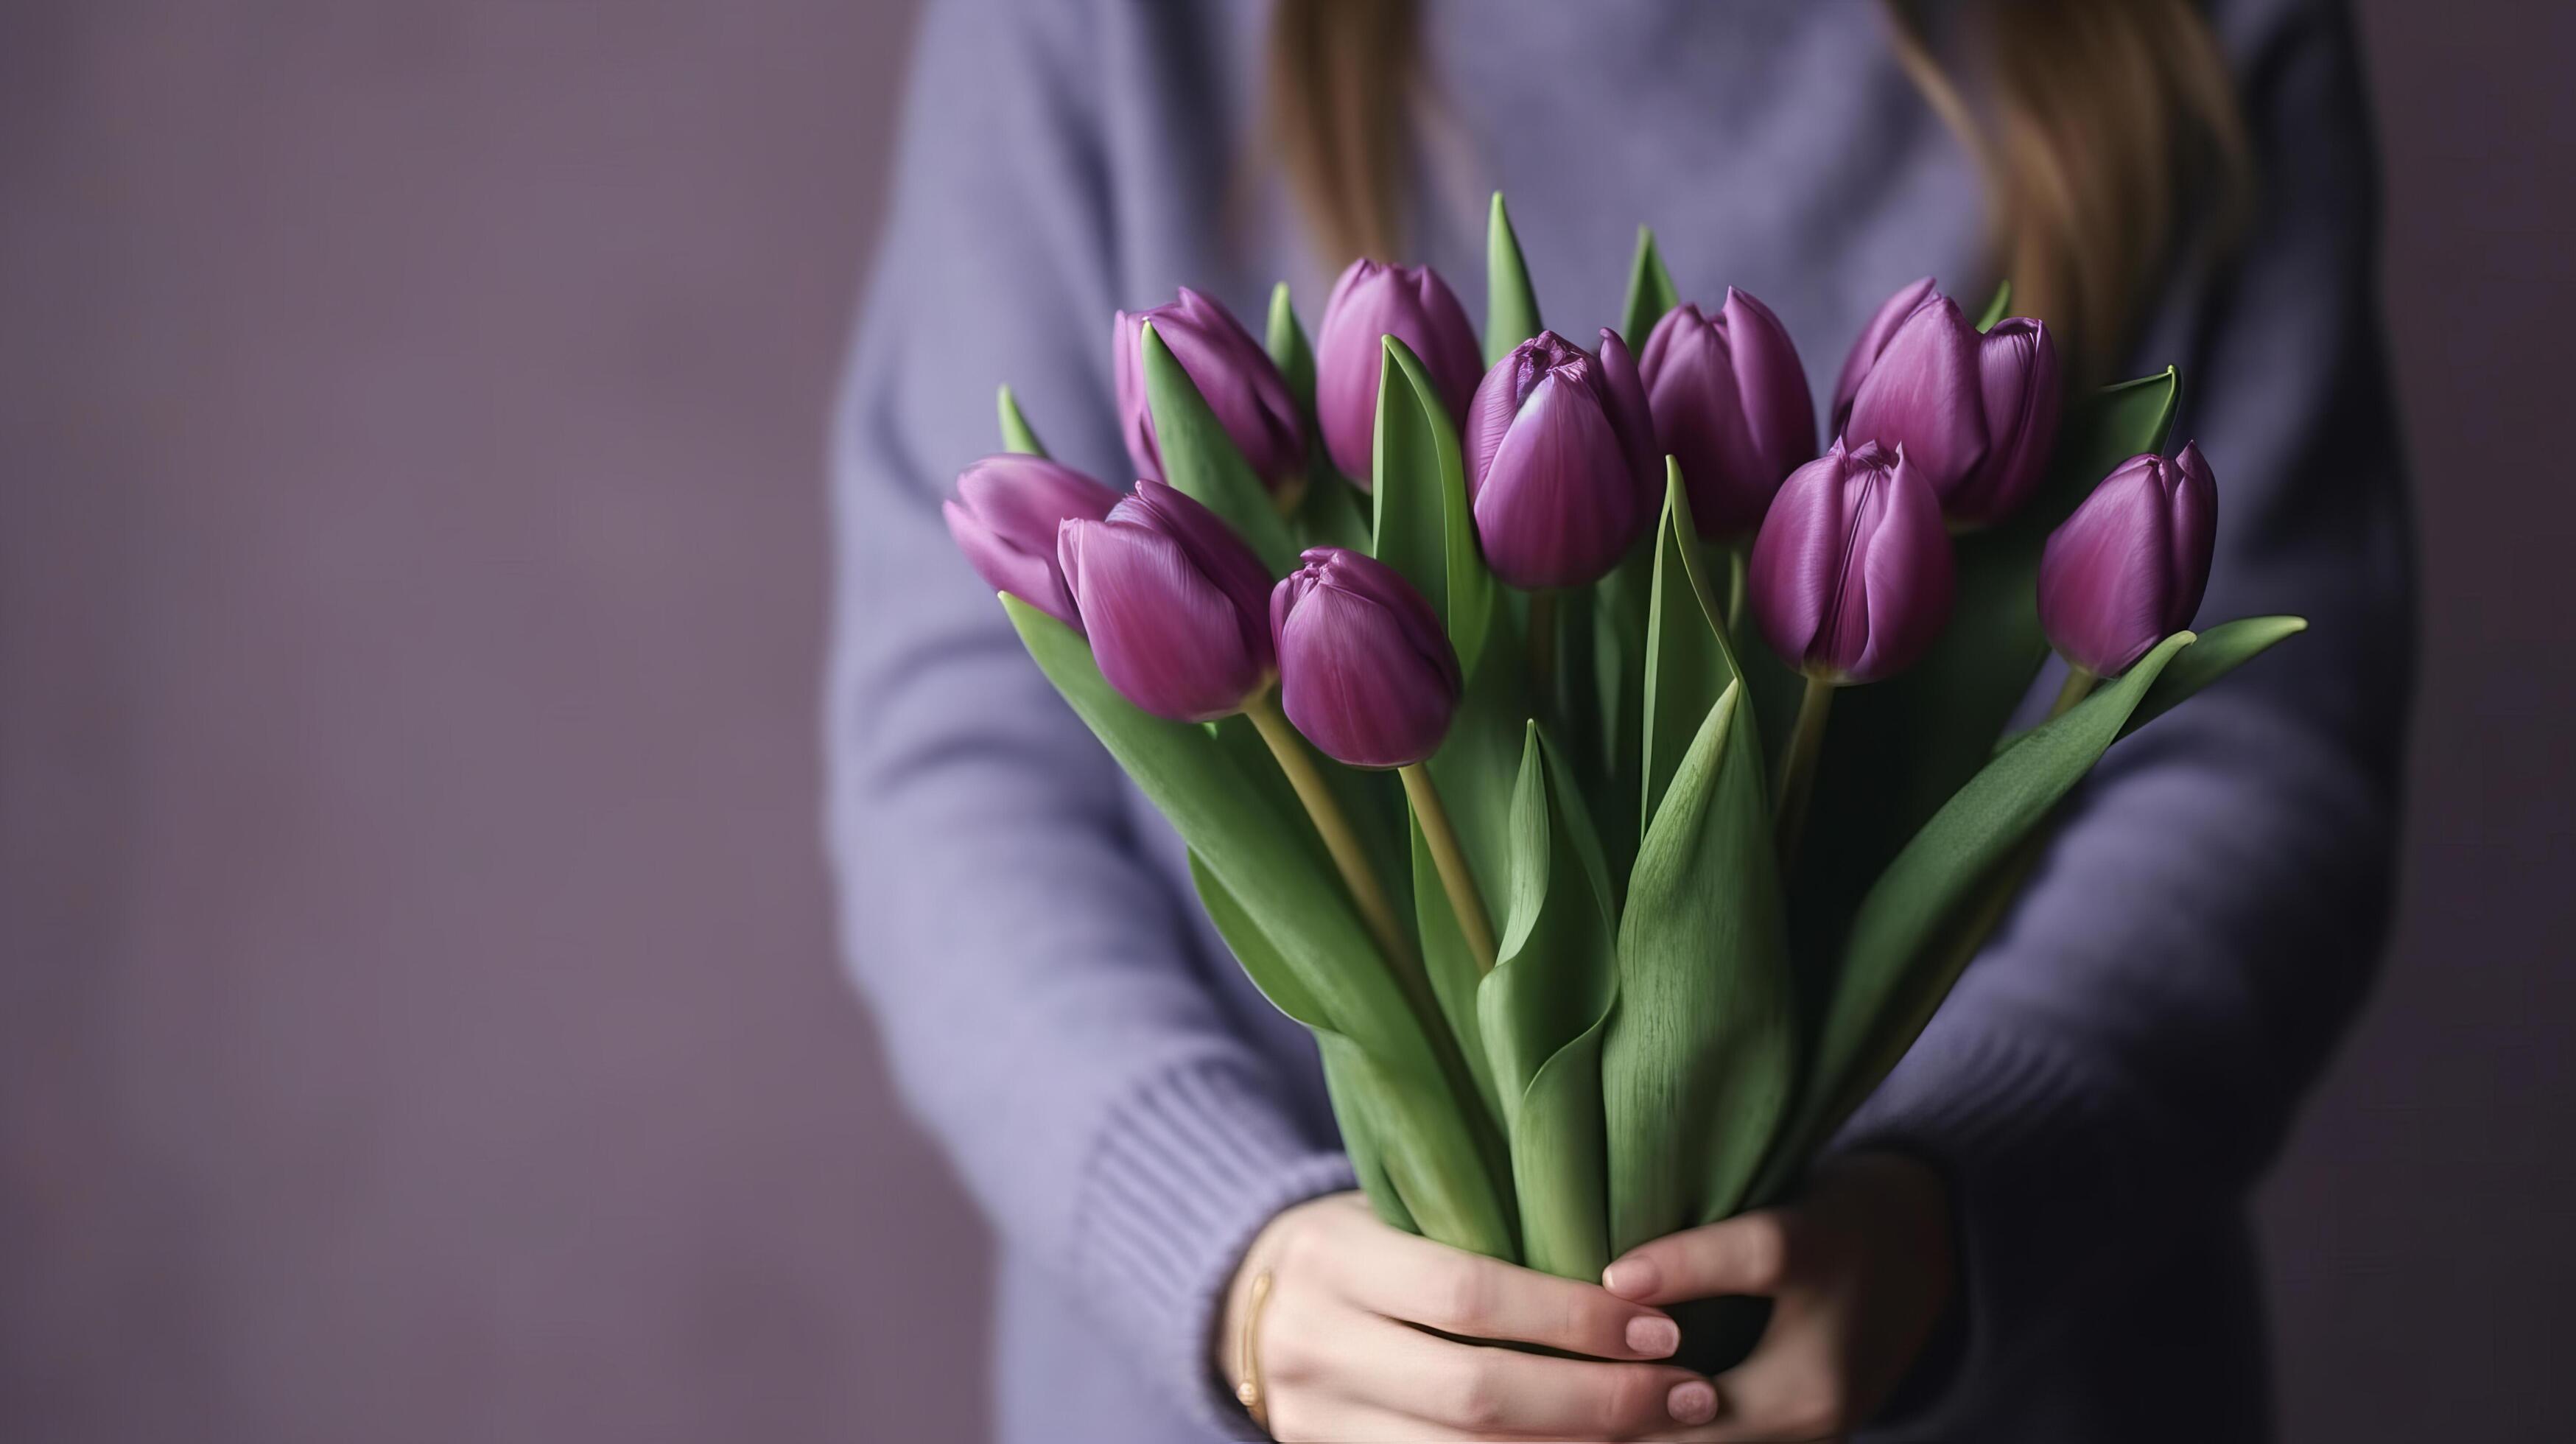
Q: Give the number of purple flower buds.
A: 10